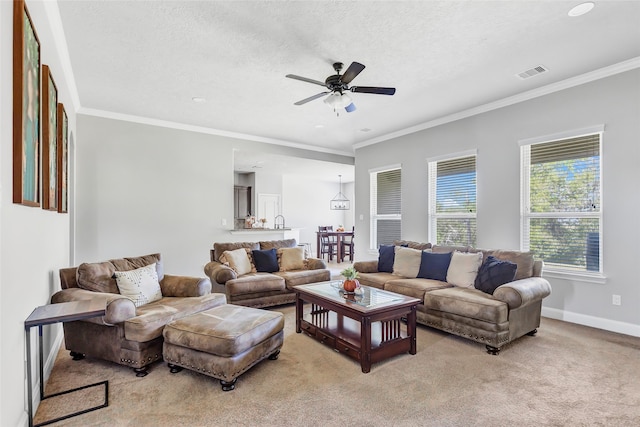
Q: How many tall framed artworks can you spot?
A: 3